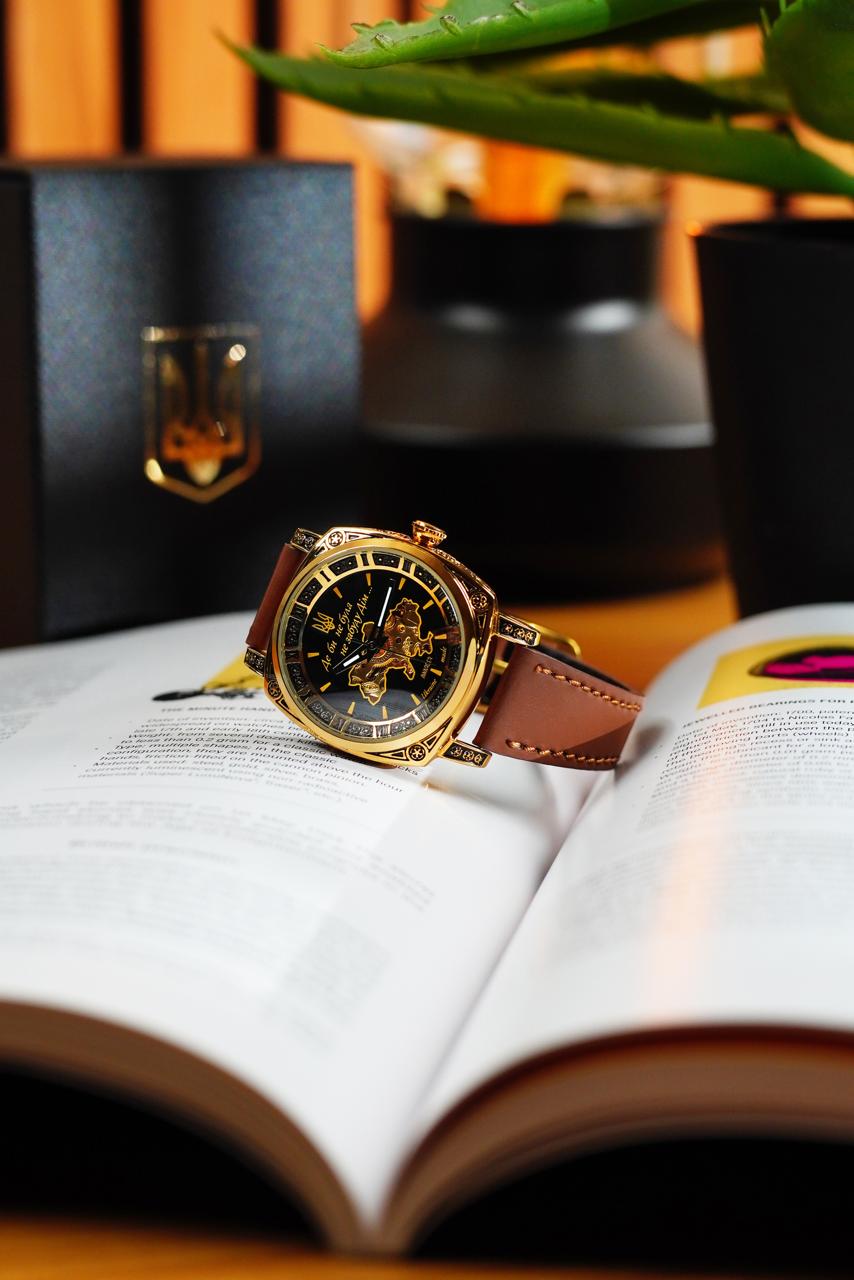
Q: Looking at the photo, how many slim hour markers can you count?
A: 11